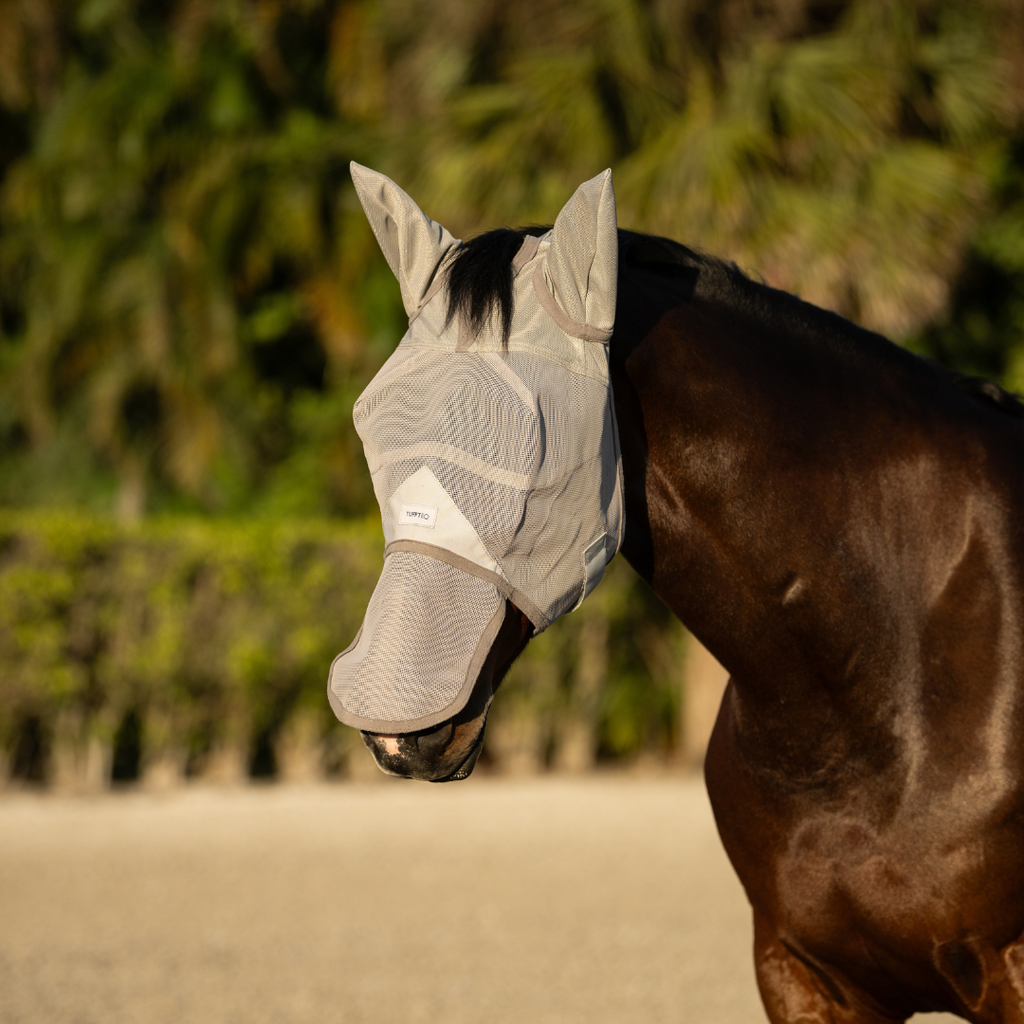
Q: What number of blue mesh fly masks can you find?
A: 0